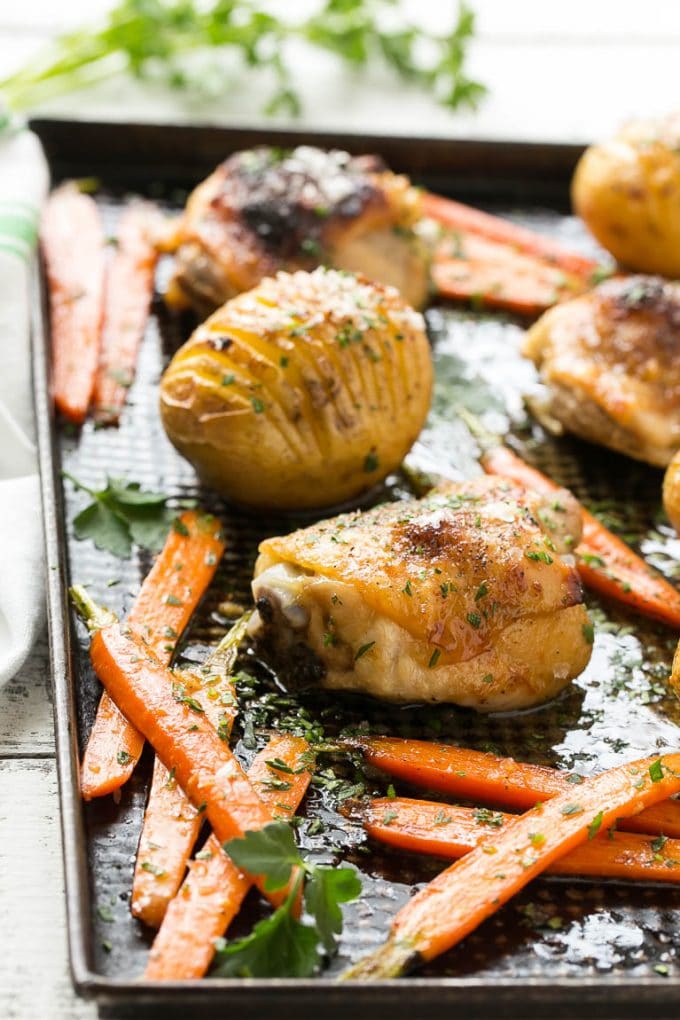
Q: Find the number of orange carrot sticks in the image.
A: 12